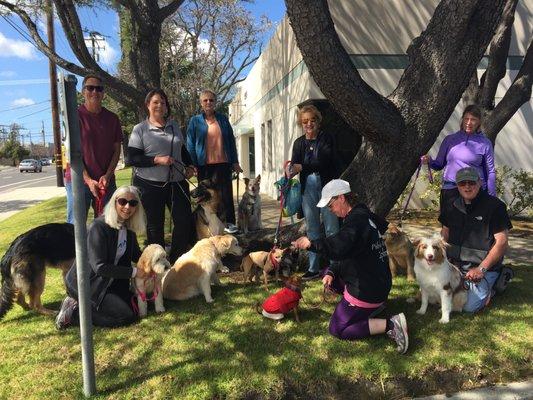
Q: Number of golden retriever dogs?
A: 1